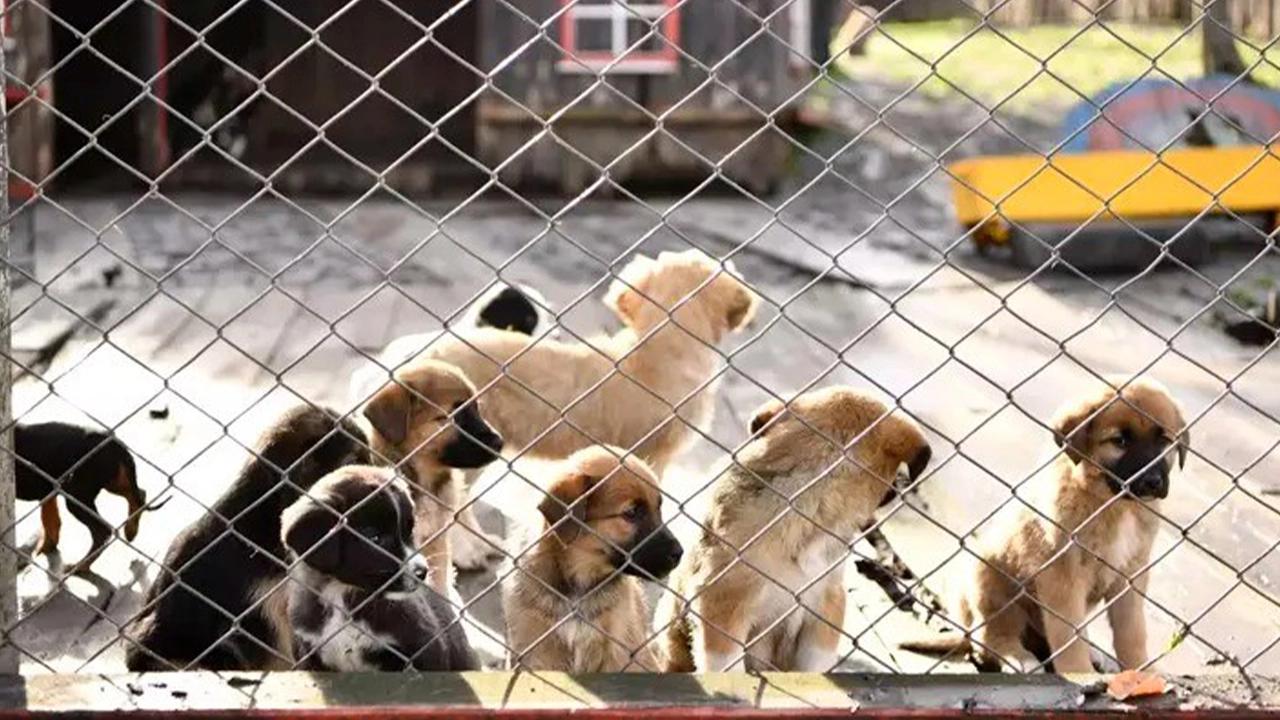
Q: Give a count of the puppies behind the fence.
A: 9